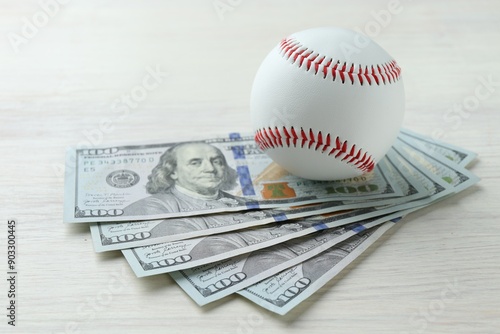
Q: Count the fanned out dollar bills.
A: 5